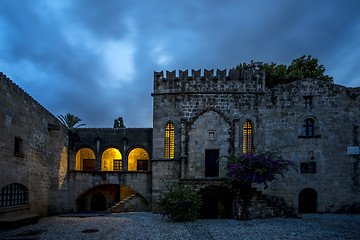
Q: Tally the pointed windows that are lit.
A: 2